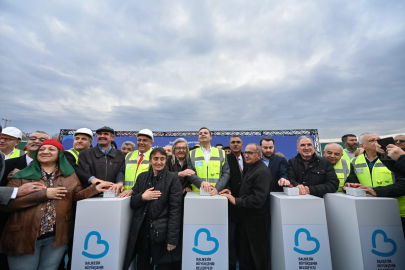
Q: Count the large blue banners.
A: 1